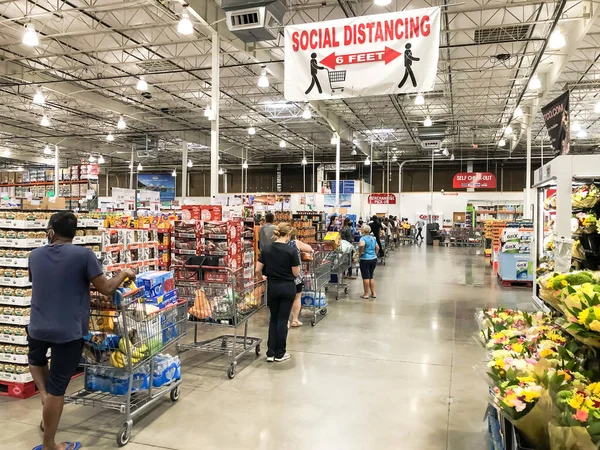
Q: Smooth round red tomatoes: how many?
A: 0